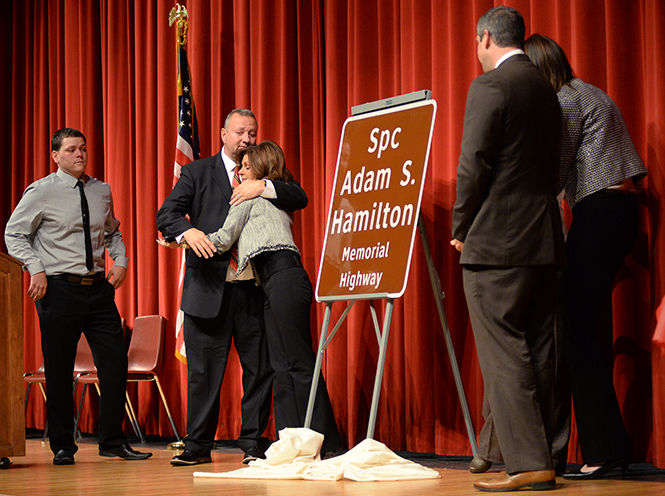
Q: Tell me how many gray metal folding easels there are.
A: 1